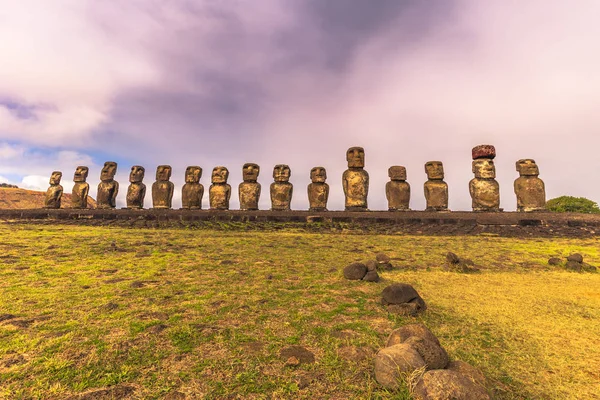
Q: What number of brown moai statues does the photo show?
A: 15